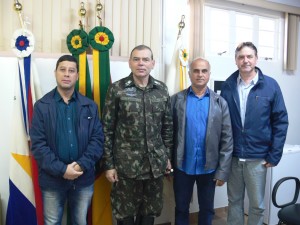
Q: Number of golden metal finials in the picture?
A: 4